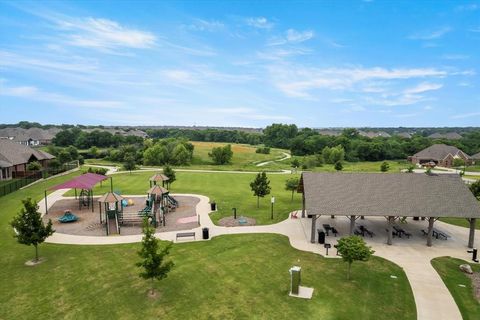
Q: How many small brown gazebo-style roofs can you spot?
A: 3